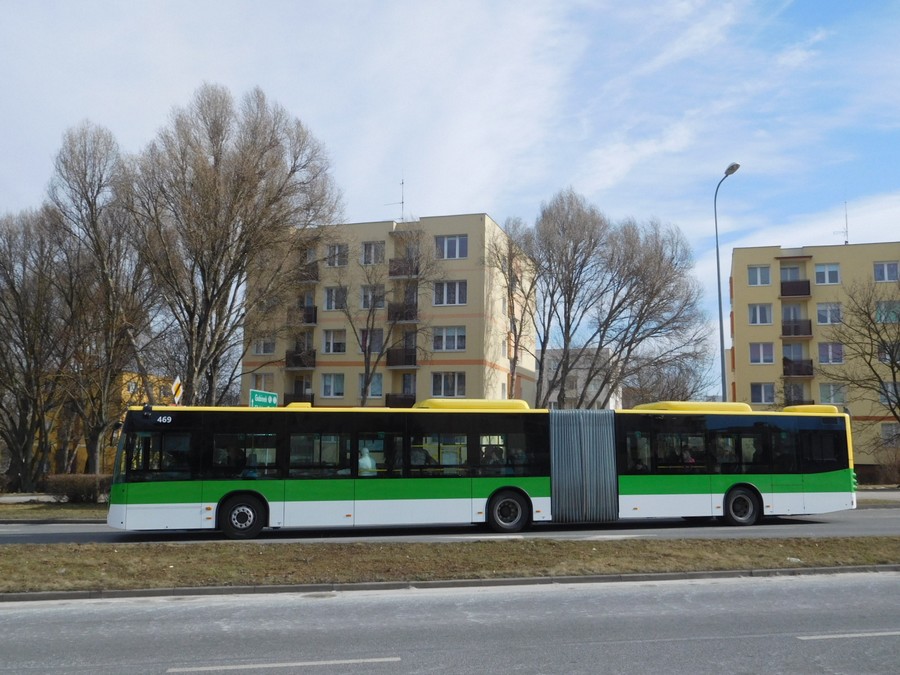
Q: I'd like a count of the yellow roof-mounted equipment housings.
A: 4